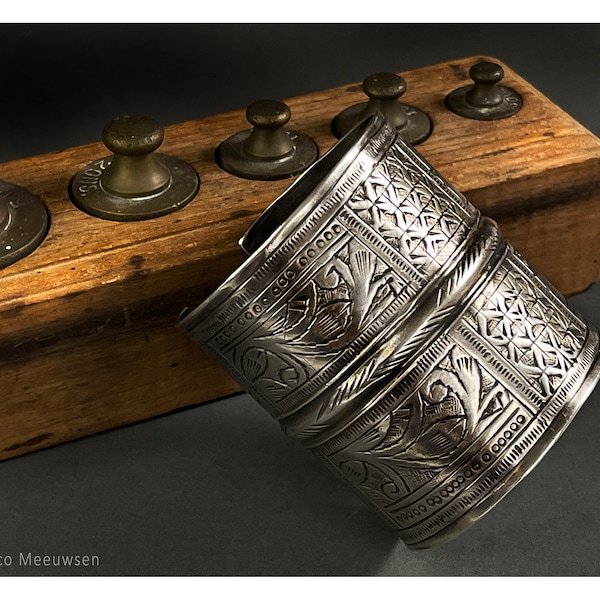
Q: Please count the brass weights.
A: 5